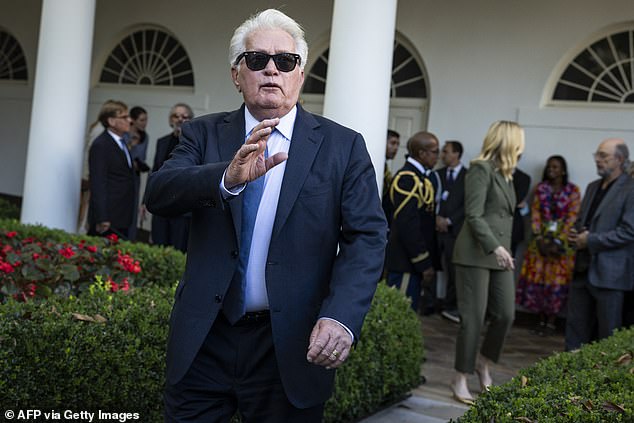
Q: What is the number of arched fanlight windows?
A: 4